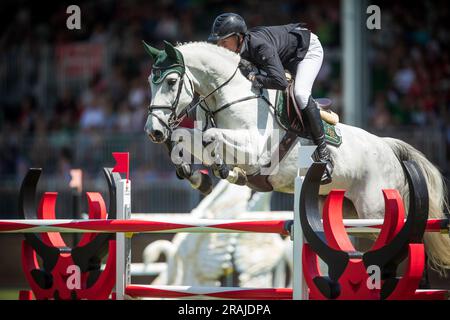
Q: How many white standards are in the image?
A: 2